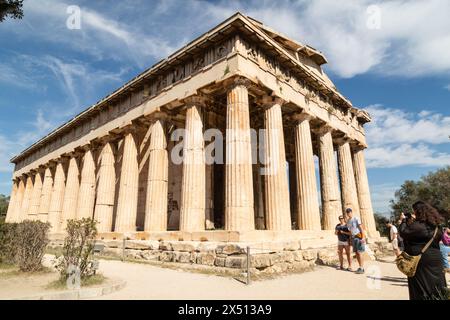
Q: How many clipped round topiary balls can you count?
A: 0